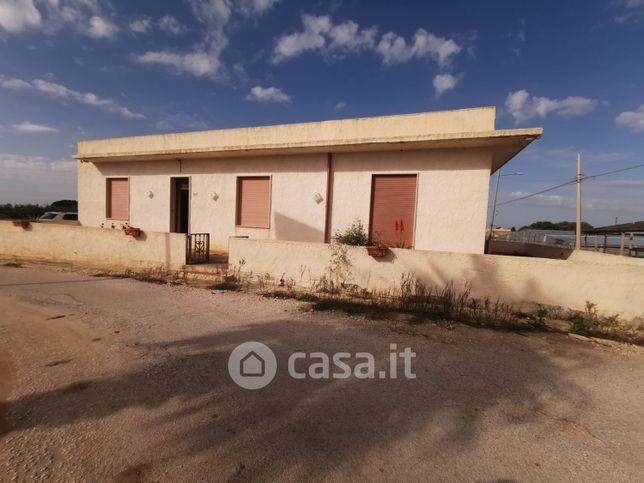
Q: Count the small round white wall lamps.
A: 3